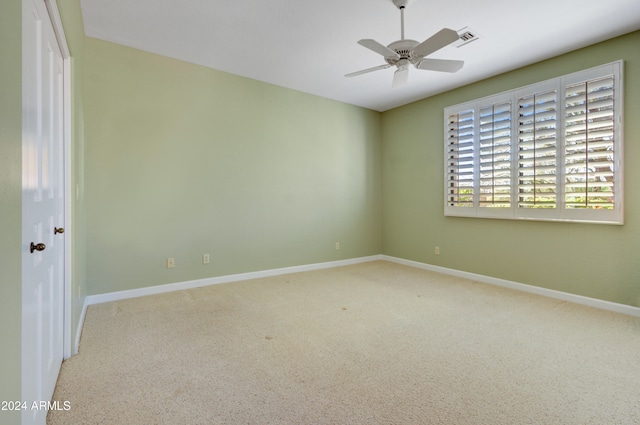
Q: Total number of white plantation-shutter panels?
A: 4